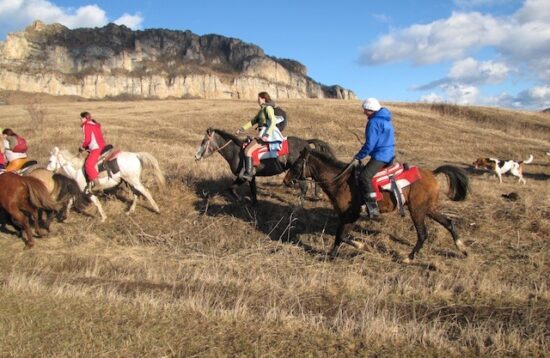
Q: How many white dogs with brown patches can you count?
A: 1